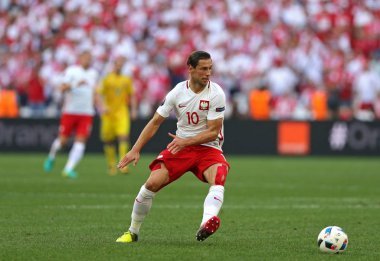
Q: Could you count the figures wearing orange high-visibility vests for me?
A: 3